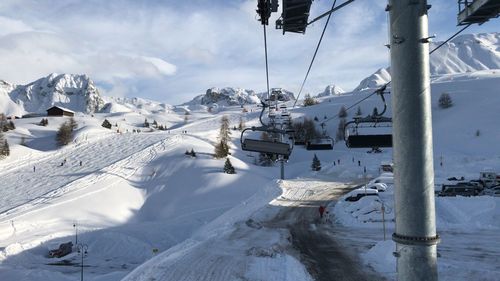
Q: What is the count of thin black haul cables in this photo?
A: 3